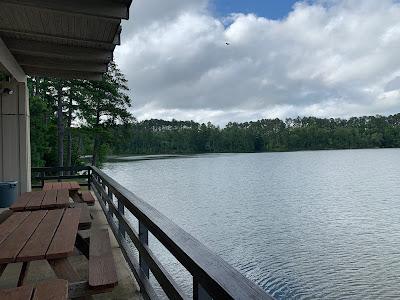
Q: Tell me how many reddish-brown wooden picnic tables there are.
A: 4